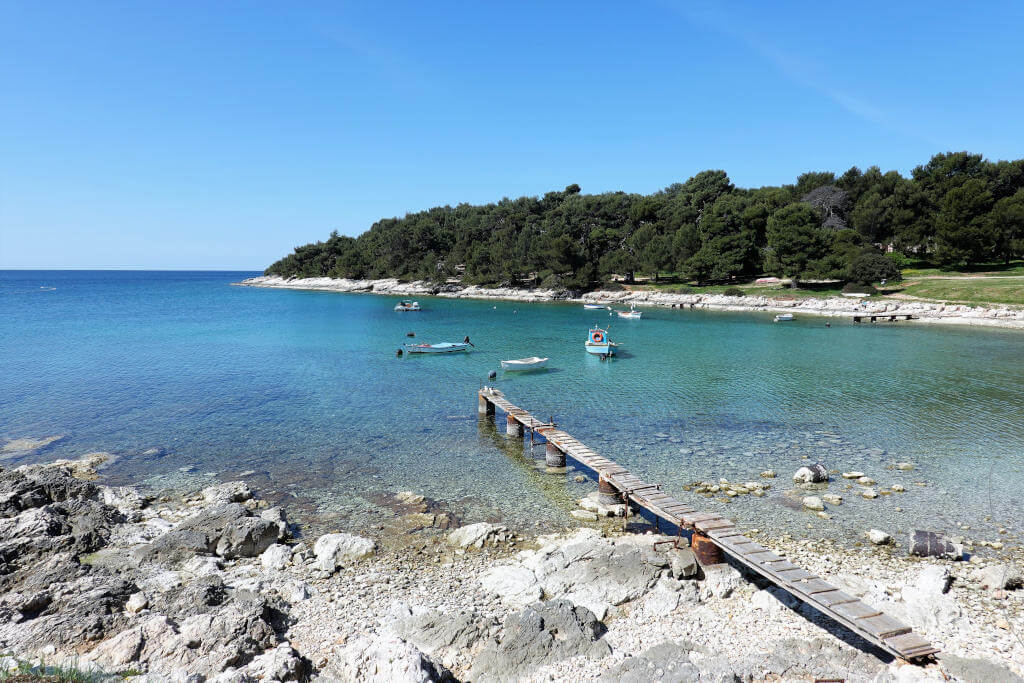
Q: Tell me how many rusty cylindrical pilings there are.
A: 5